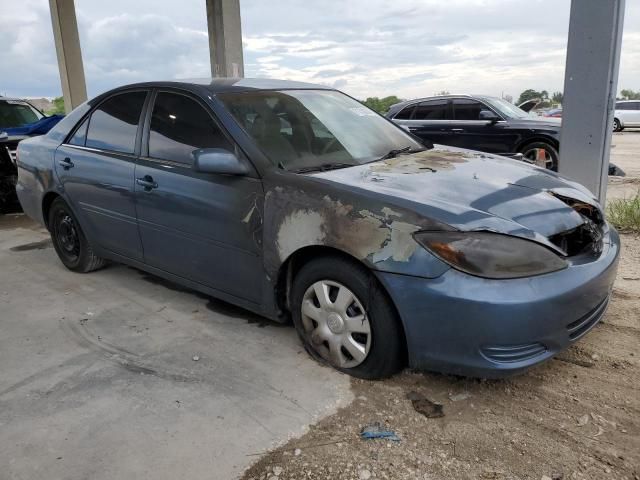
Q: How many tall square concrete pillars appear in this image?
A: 3